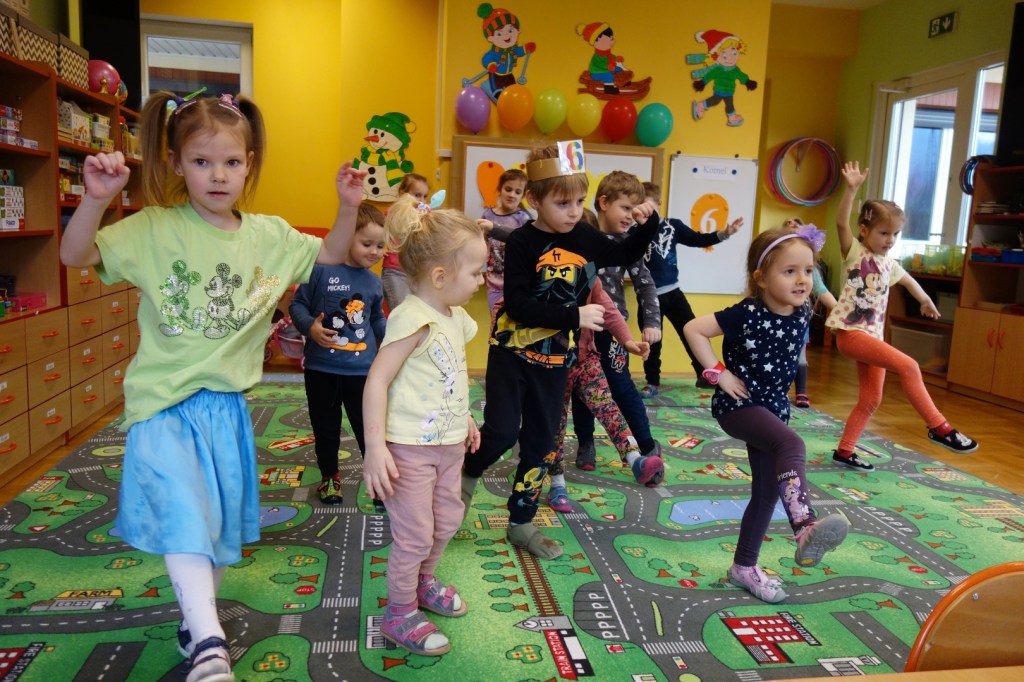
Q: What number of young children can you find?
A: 12